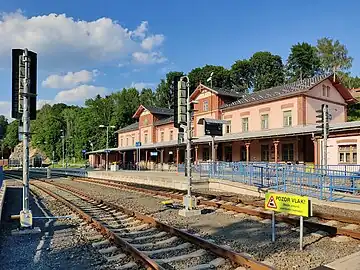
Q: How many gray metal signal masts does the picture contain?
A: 3